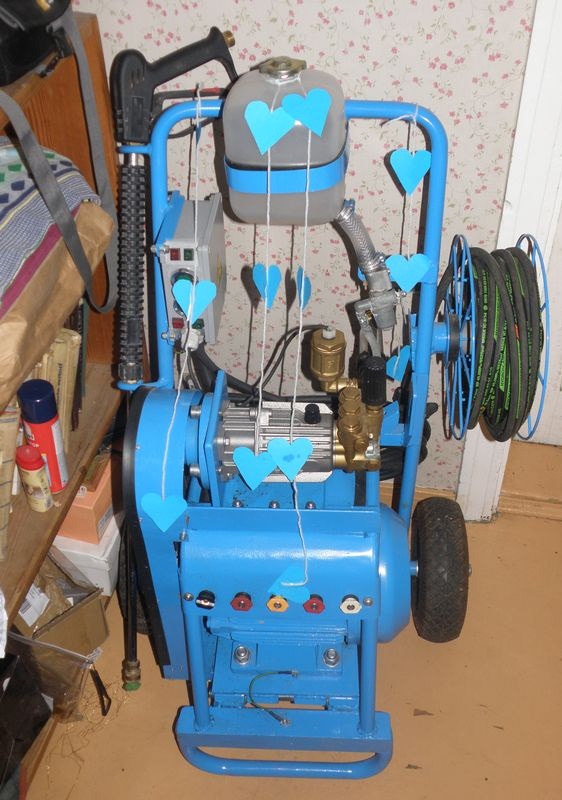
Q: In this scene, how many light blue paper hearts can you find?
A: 12